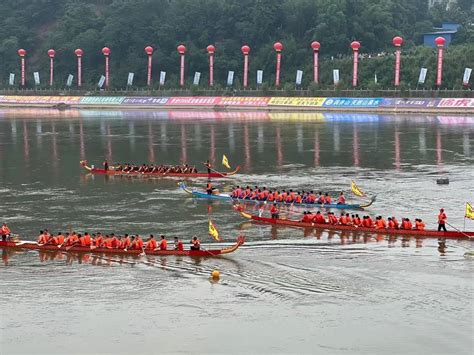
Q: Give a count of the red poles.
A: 13